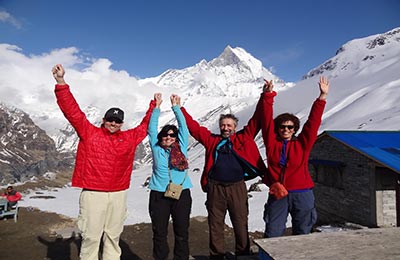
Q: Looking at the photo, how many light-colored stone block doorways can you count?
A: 1